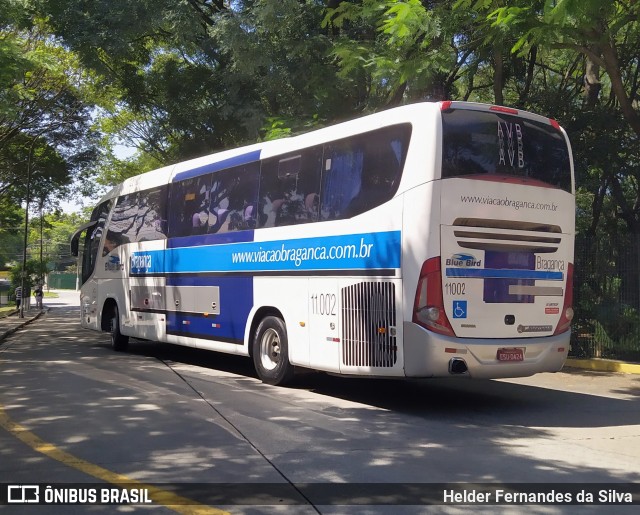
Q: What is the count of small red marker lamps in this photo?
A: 3